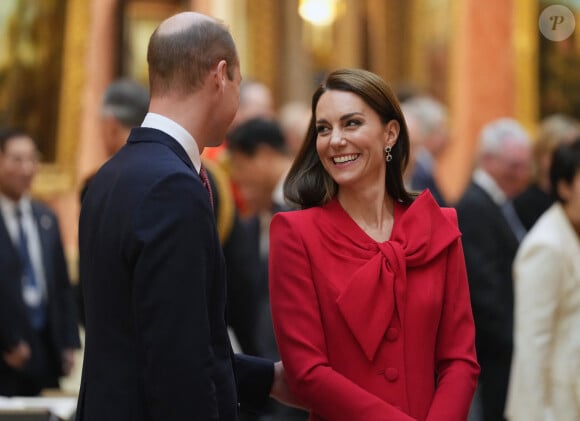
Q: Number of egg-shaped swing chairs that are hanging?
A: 0